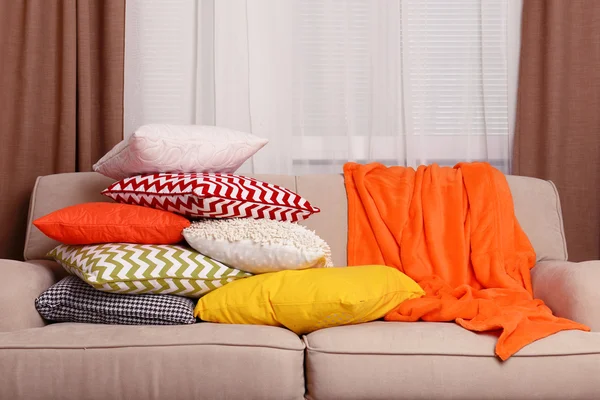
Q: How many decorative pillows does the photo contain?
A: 7